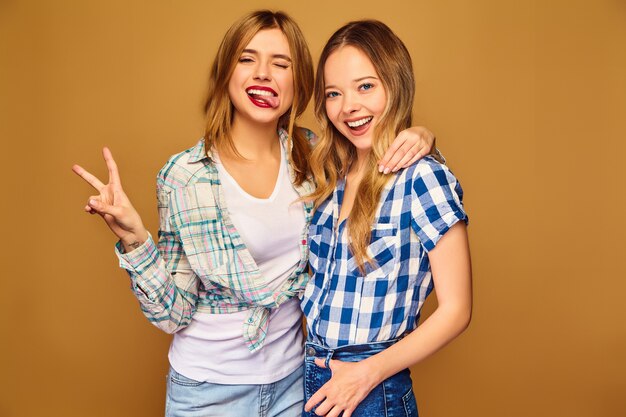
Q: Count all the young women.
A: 2